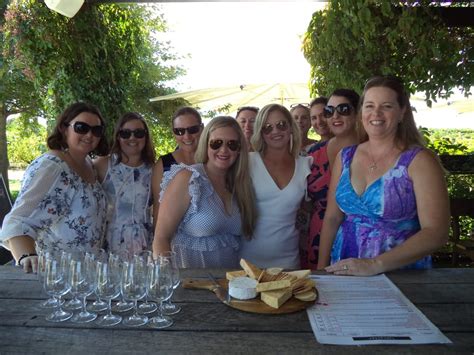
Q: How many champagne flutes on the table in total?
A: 11